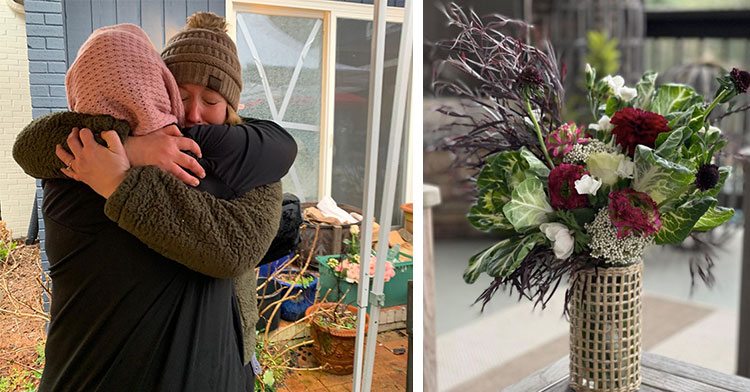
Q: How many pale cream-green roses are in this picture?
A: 1